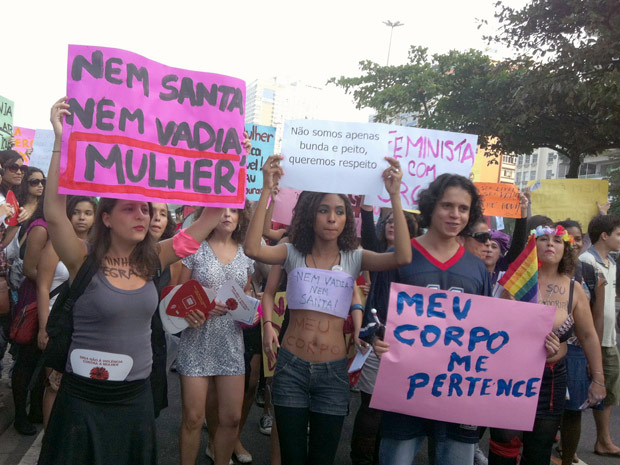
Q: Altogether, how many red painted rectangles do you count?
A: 1